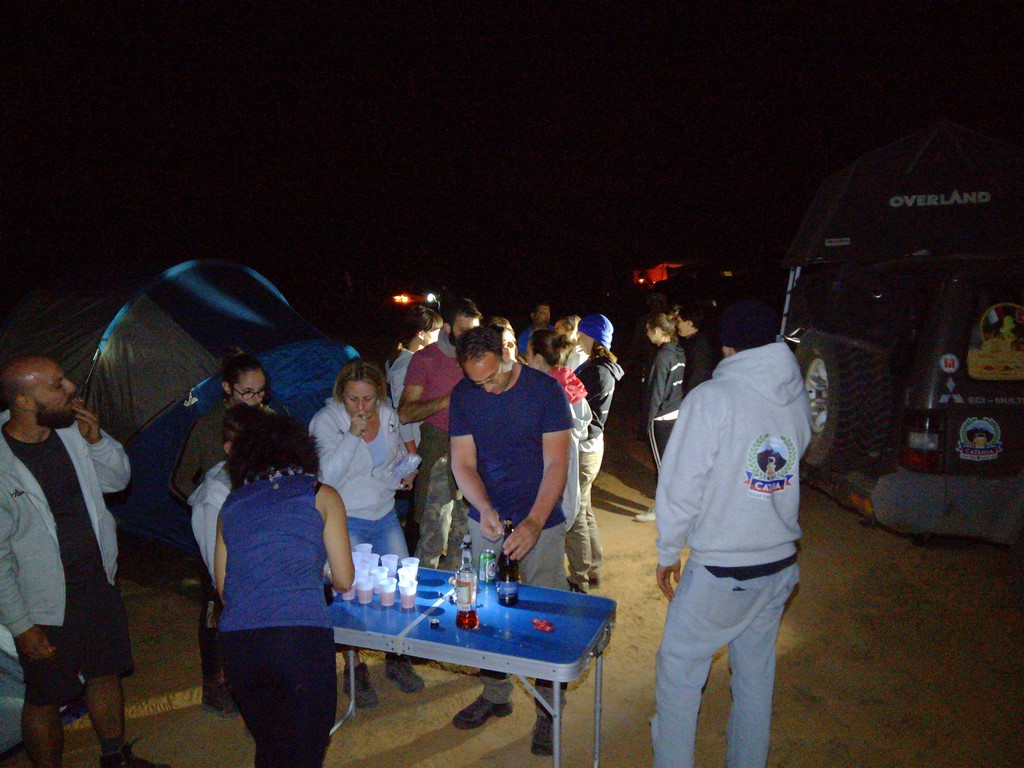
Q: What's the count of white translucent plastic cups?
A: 12